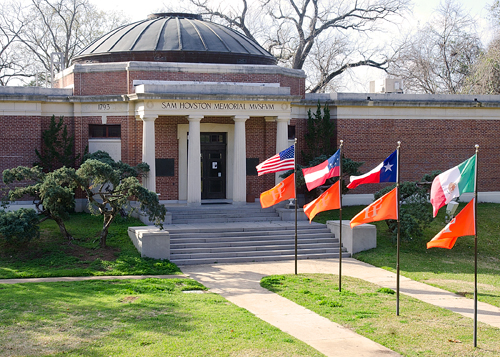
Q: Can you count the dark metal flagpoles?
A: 4